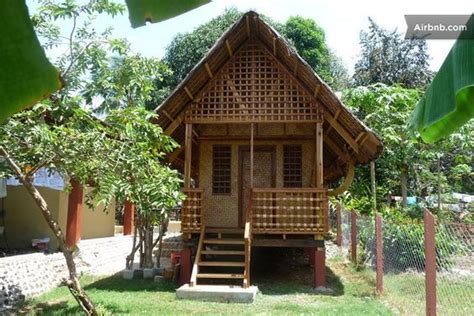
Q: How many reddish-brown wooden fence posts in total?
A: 4